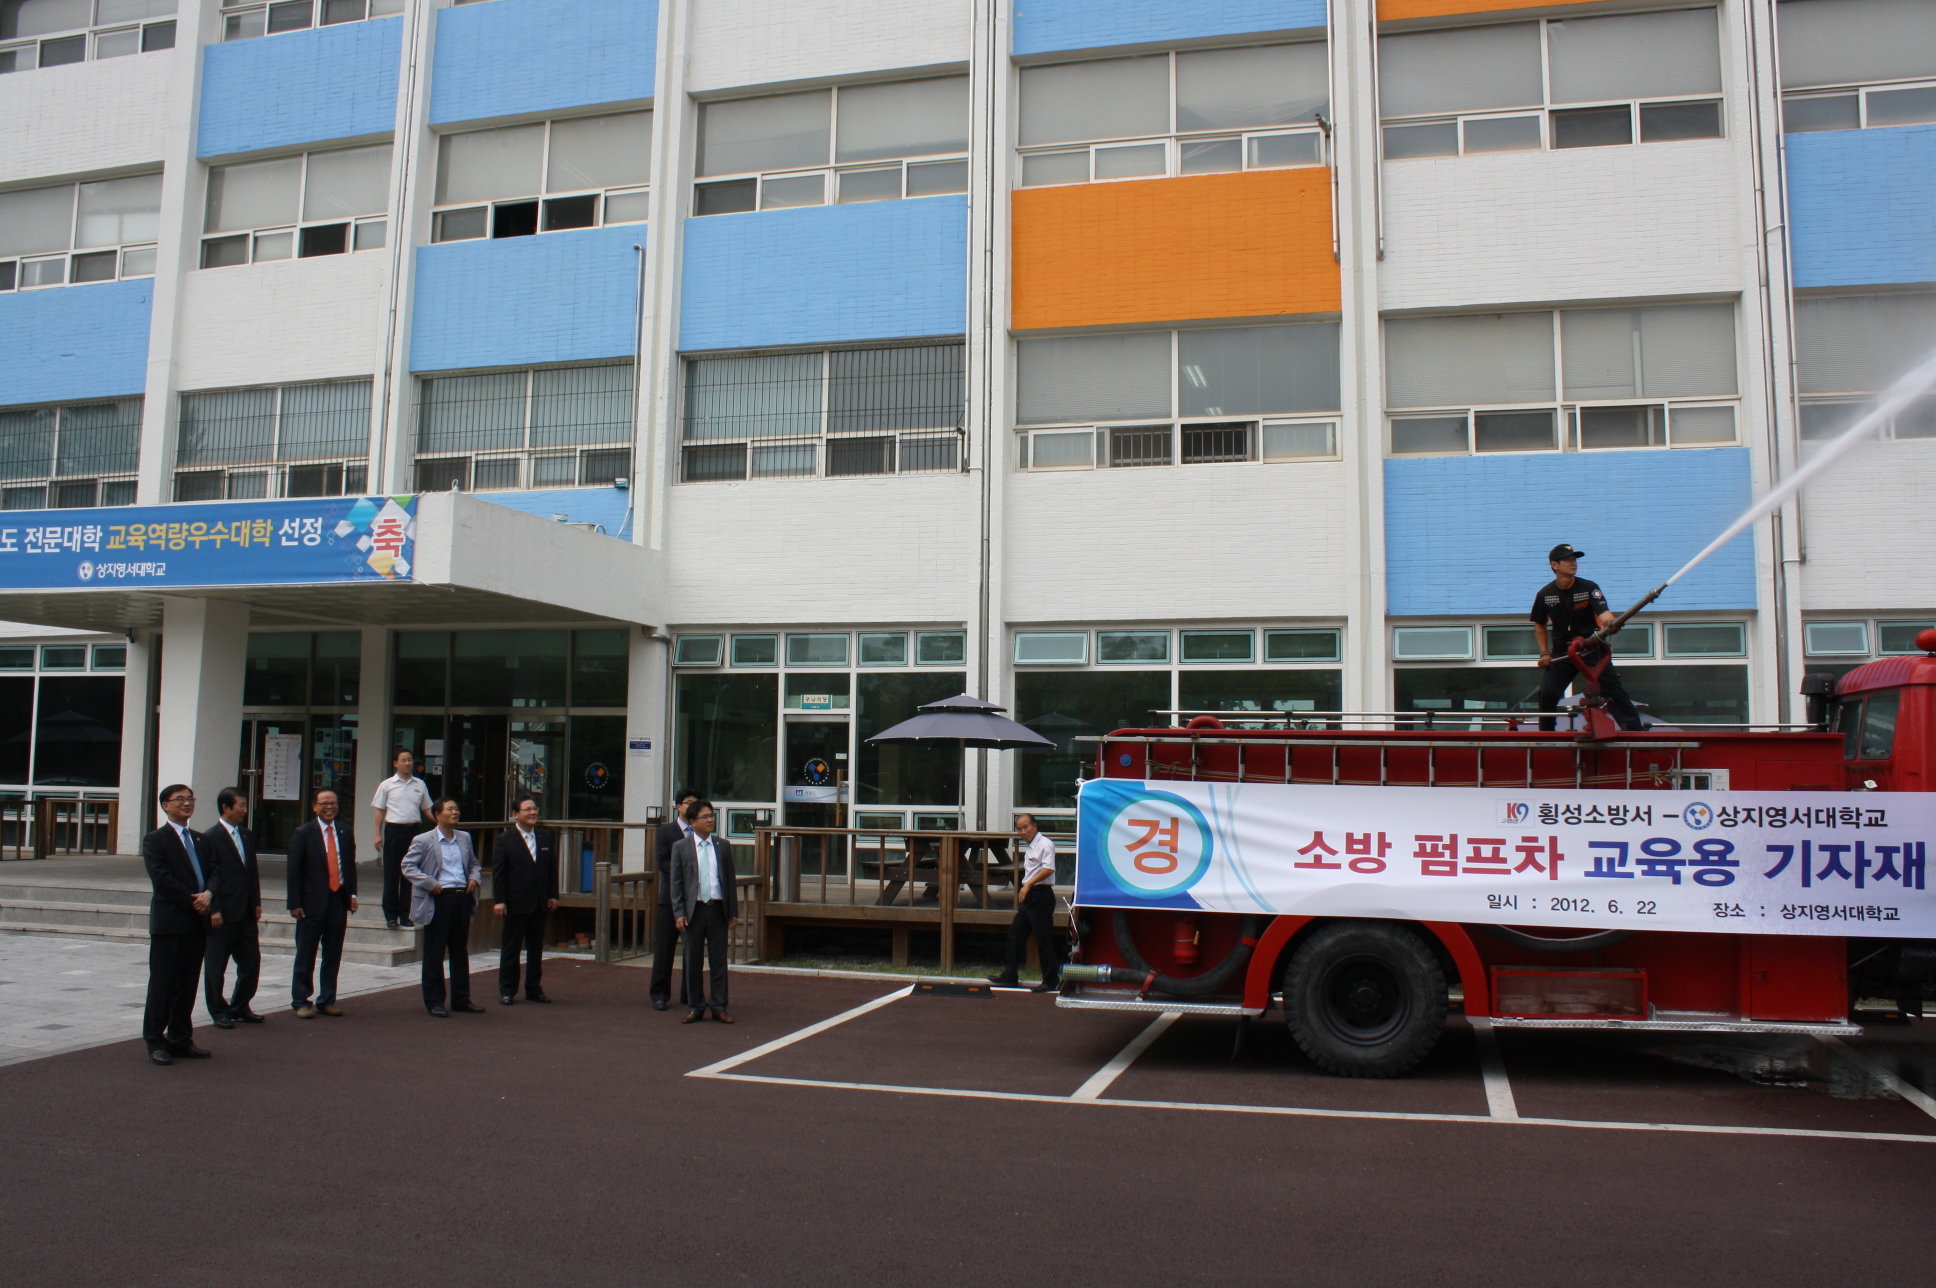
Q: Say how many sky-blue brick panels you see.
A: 9